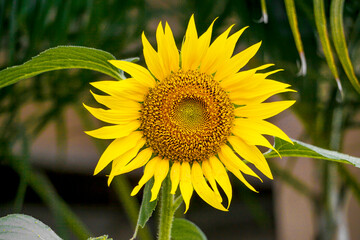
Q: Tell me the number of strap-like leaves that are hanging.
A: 4